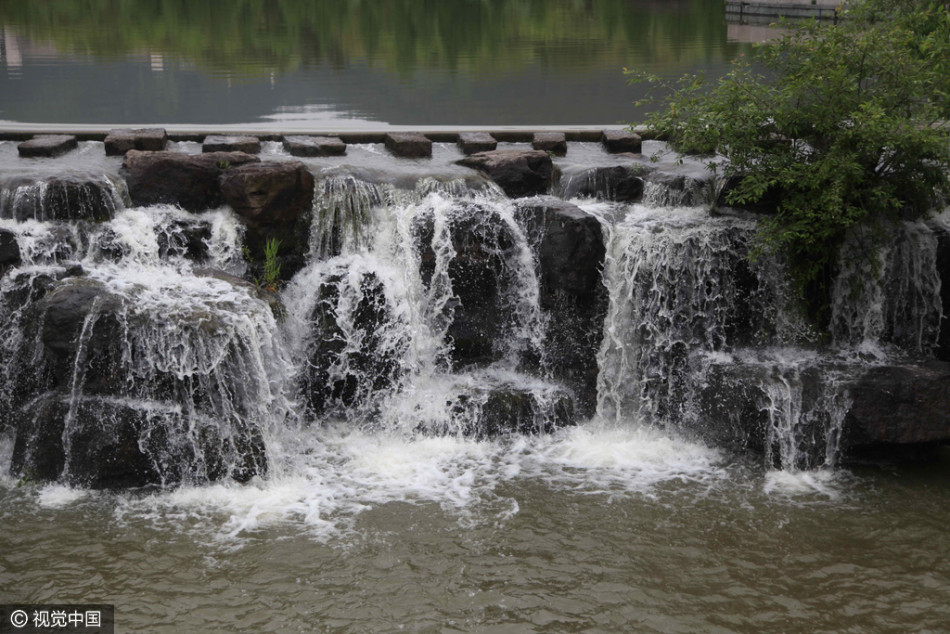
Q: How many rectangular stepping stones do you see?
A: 8